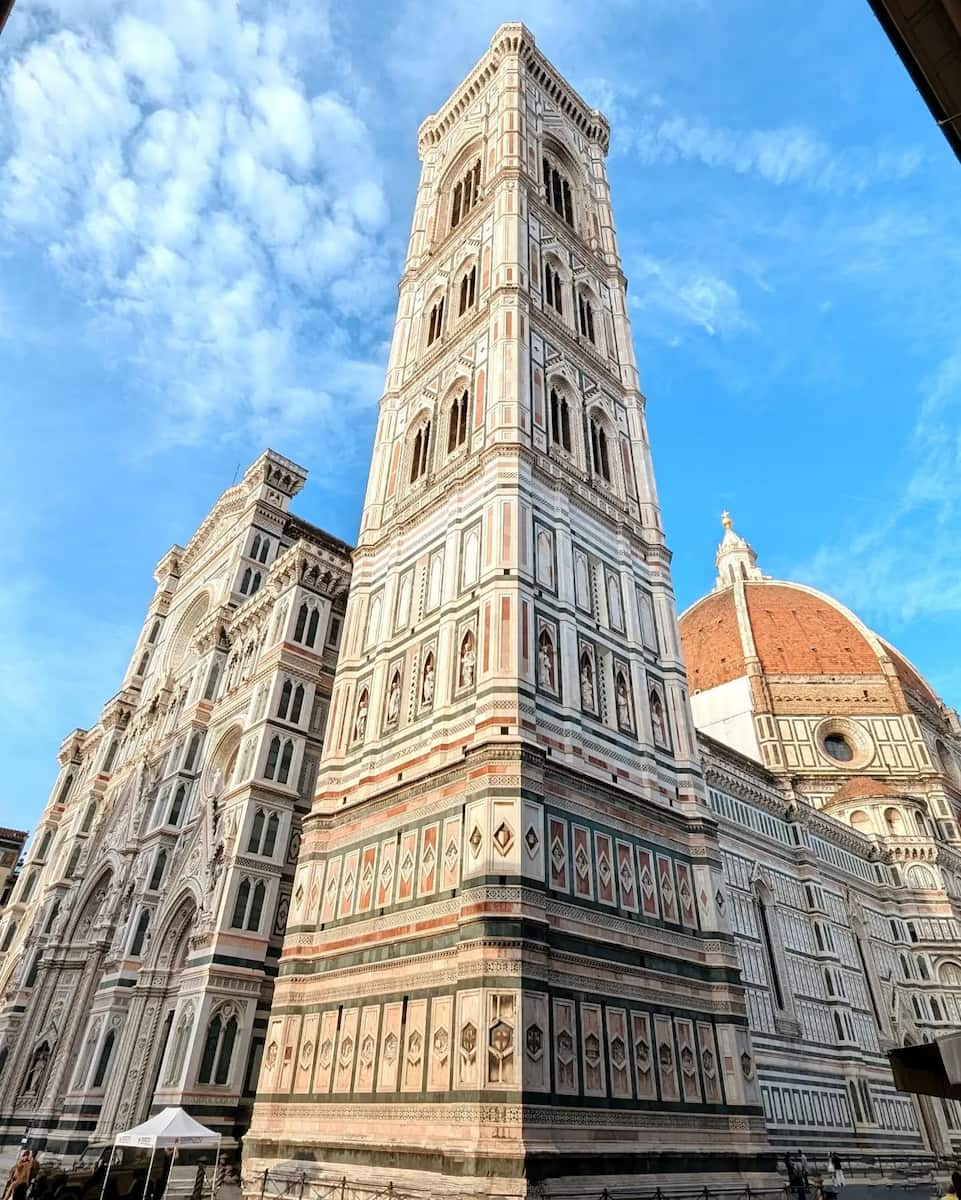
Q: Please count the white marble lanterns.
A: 1